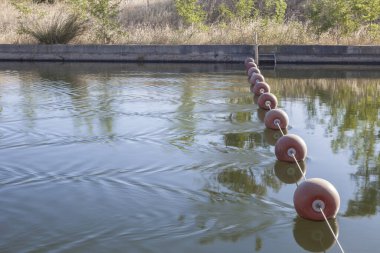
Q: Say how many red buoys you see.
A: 9